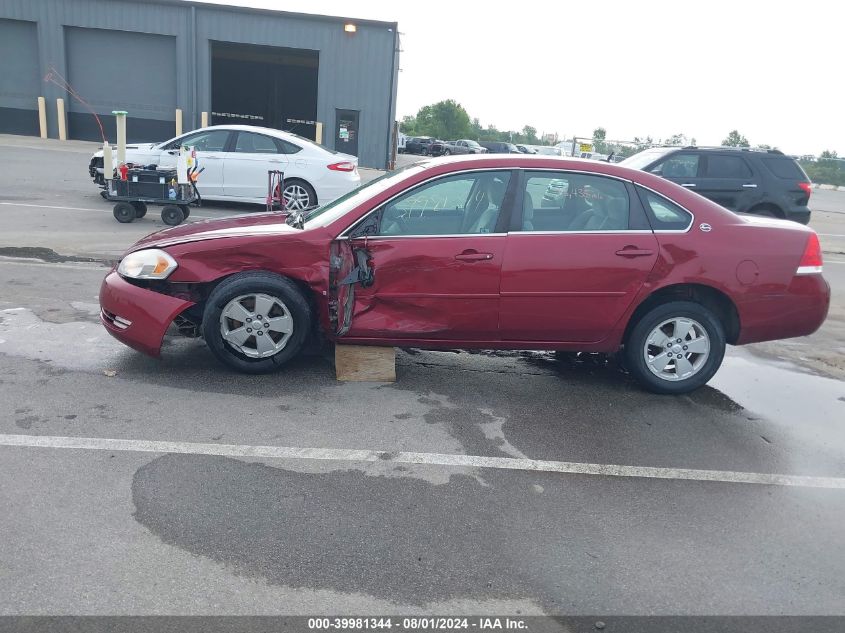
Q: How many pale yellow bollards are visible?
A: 5